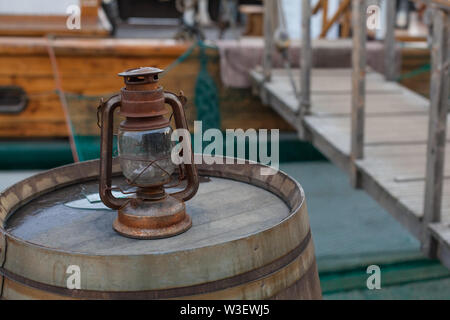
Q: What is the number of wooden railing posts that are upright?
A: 5